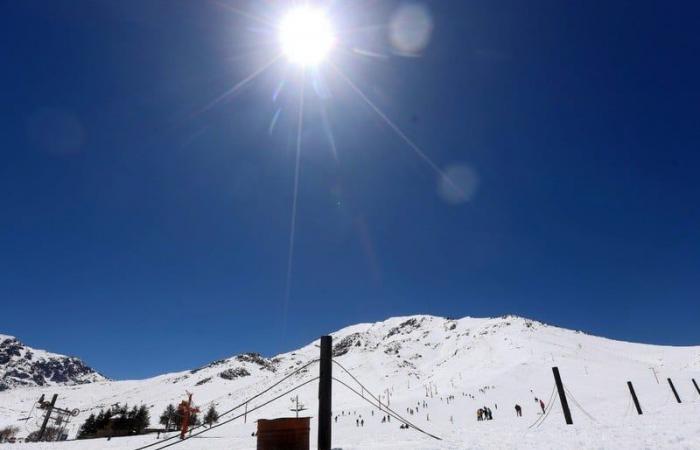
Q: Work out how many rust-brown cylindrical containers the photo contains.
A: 1